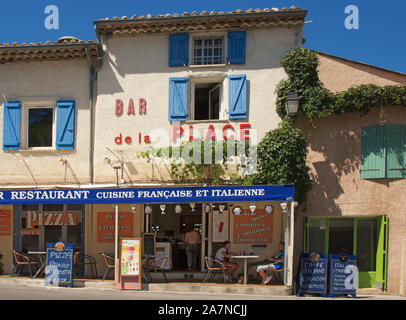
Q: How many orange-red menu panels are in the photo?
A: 3